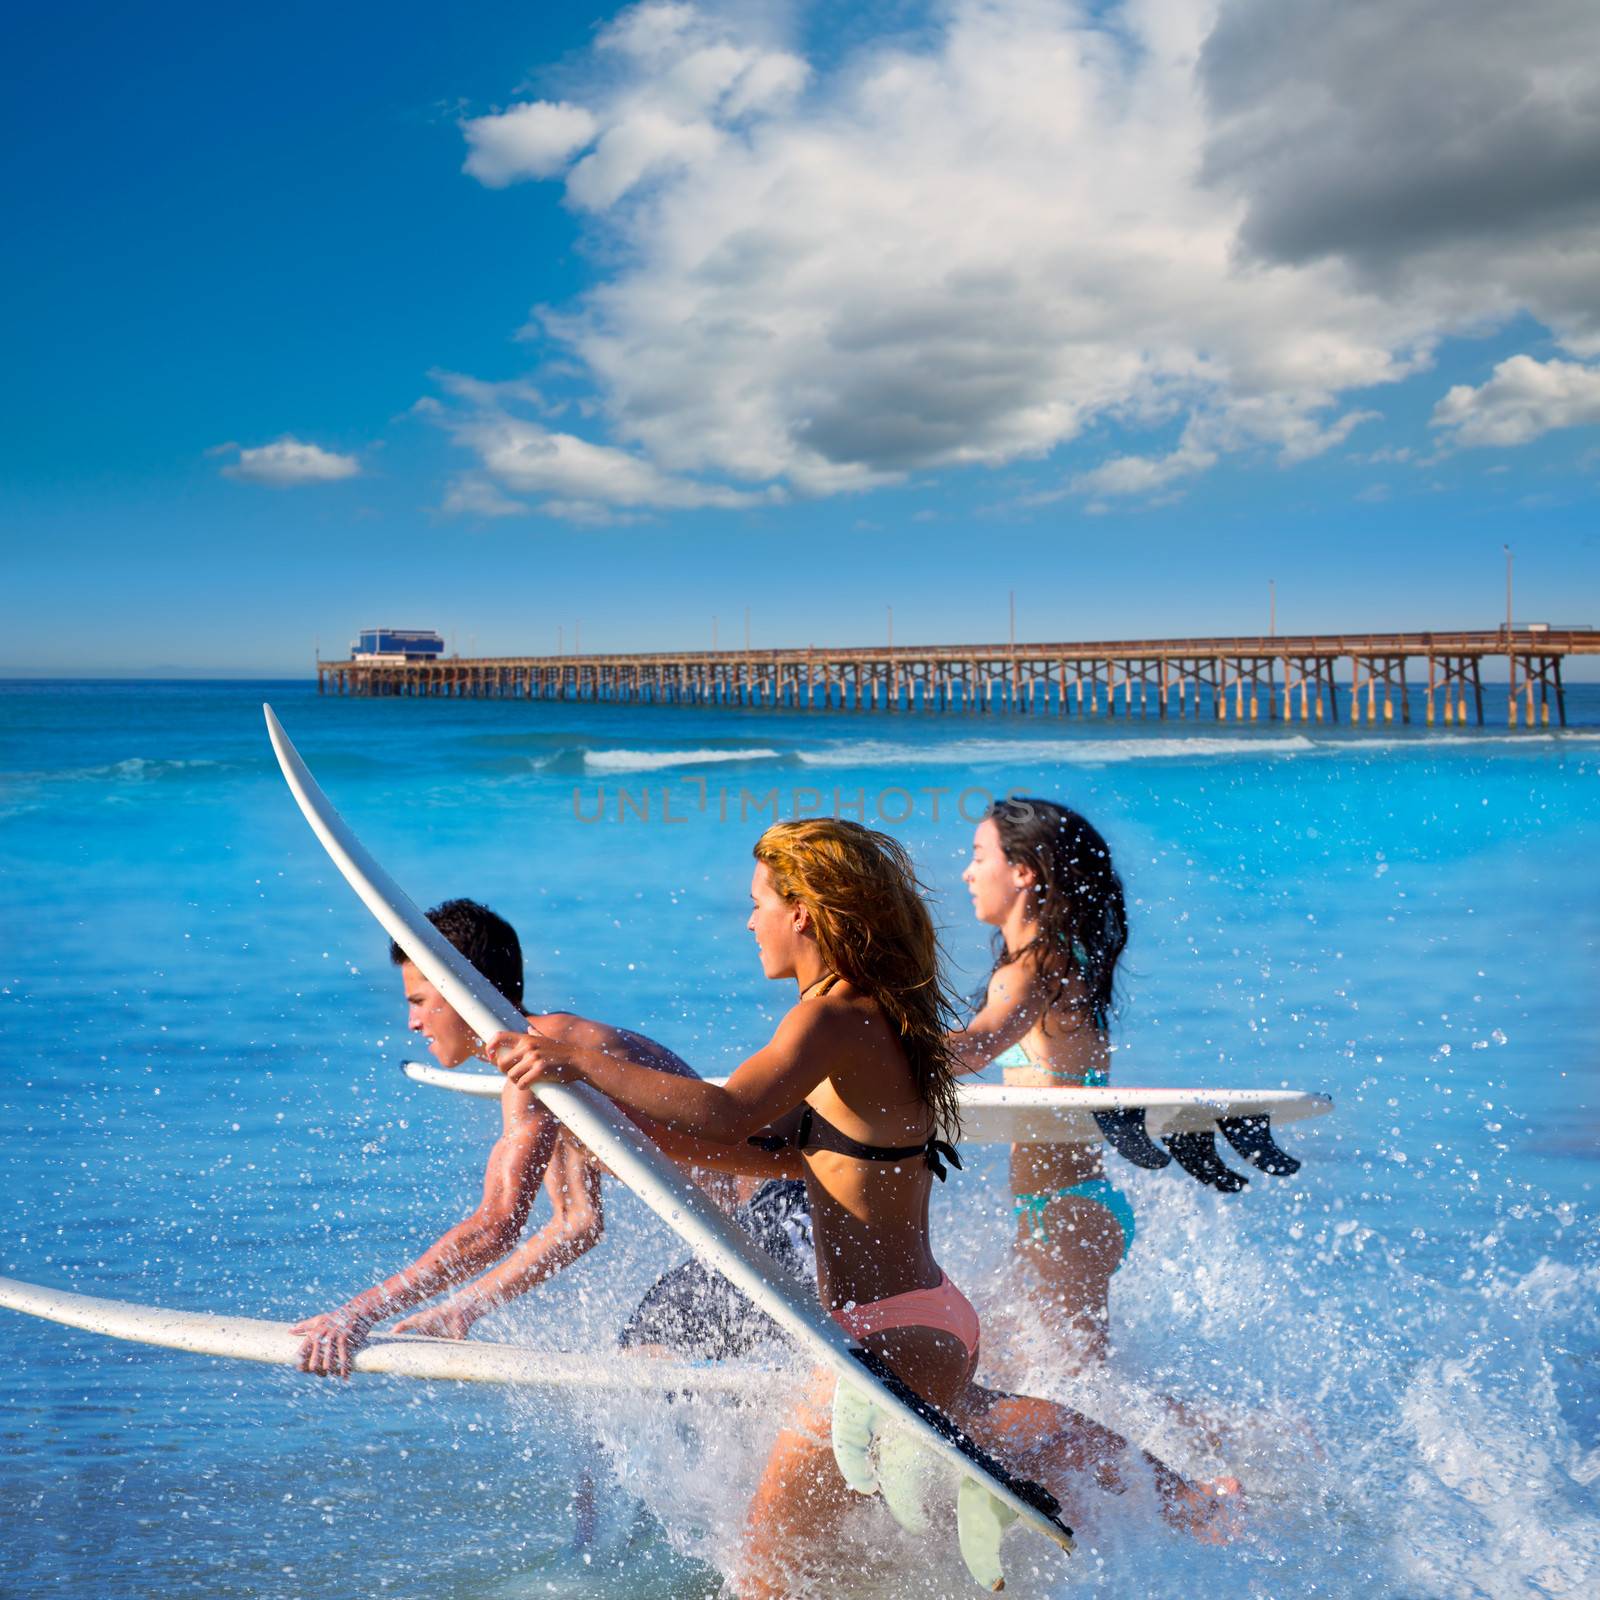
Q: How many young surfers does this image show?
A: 3